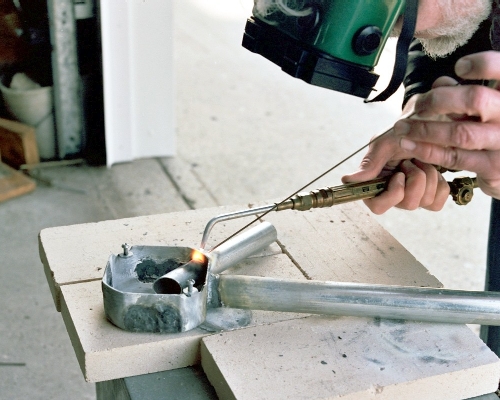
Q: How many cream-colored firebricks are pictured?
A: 4